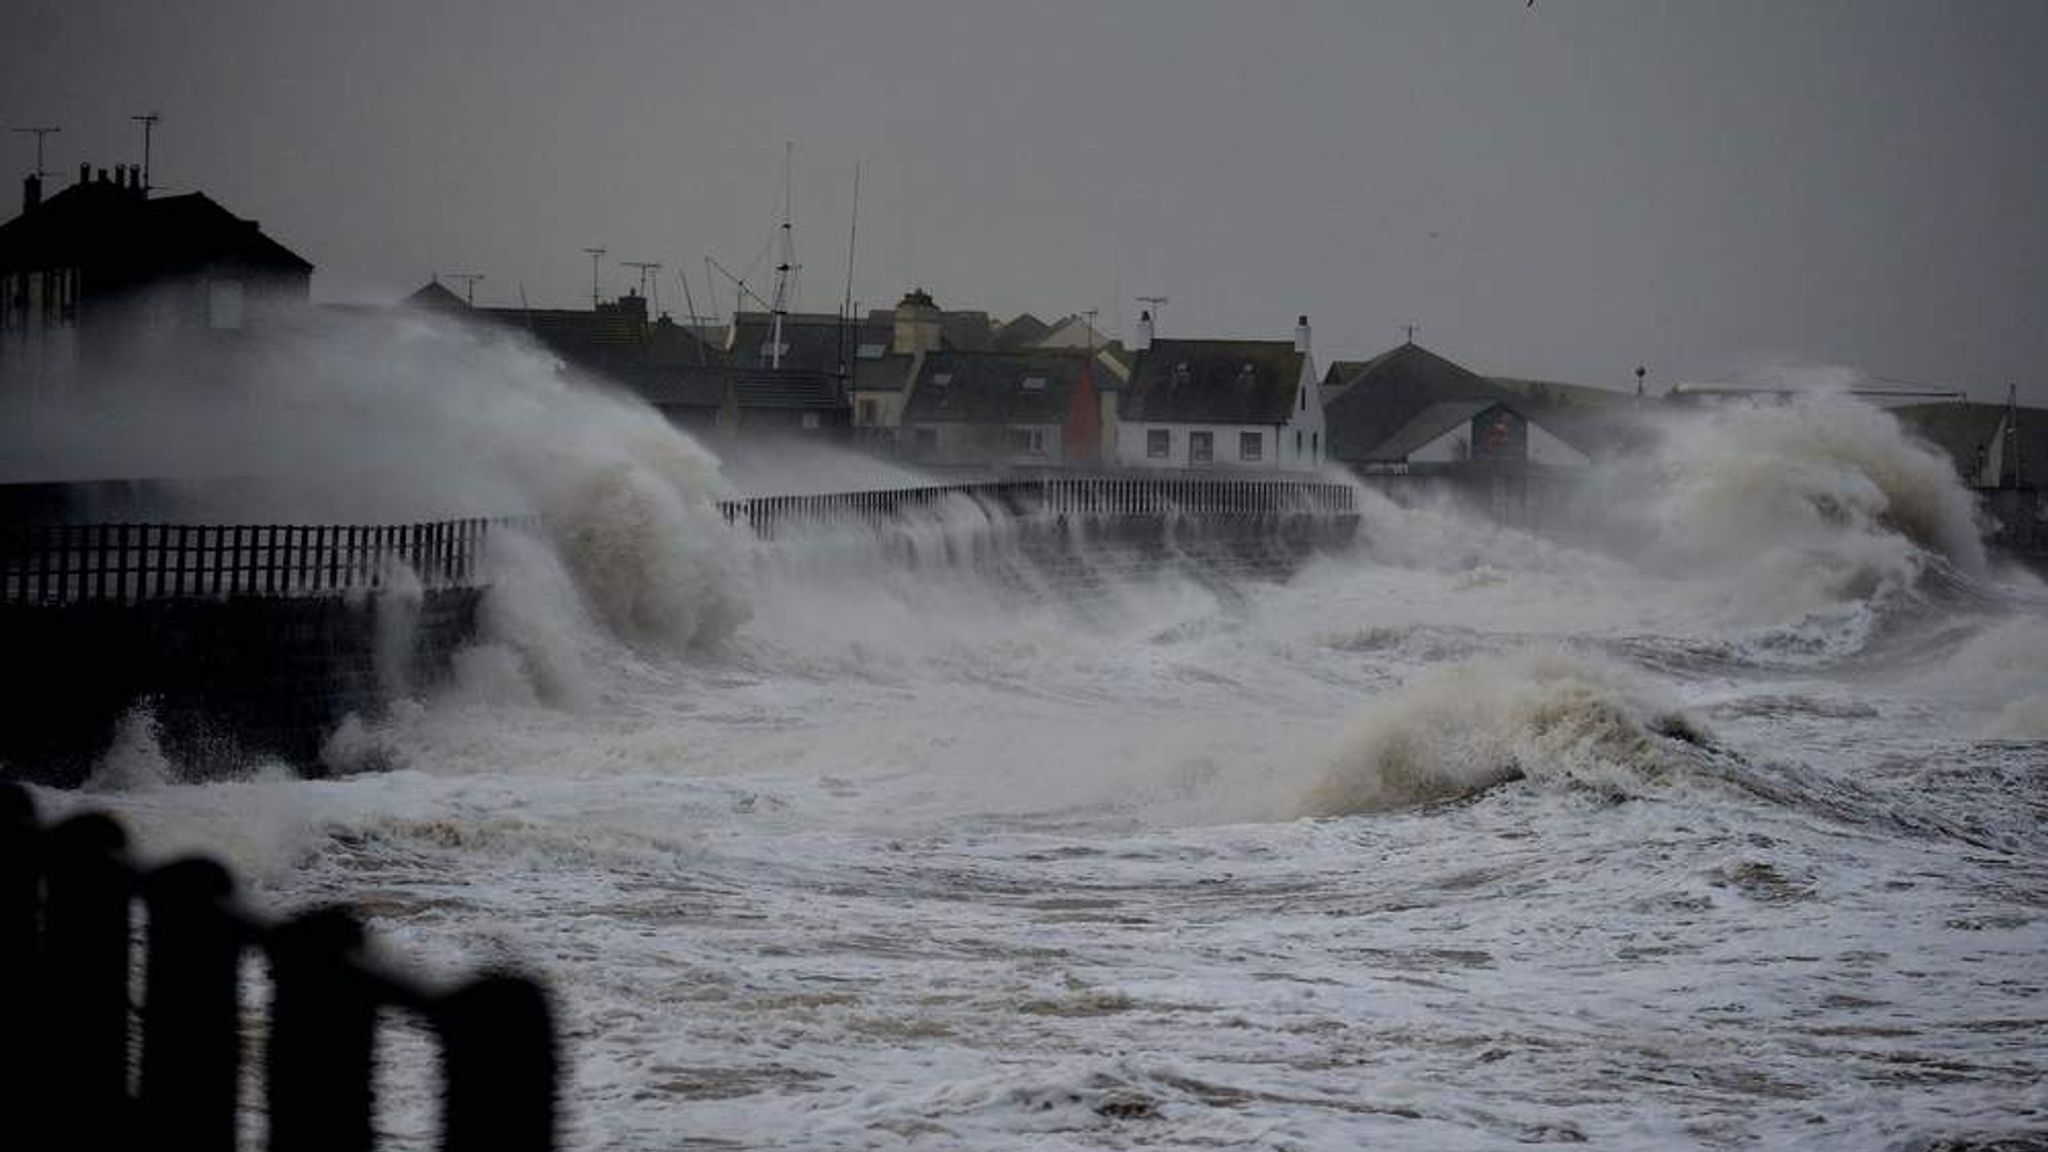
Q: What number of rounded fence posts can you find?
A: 5